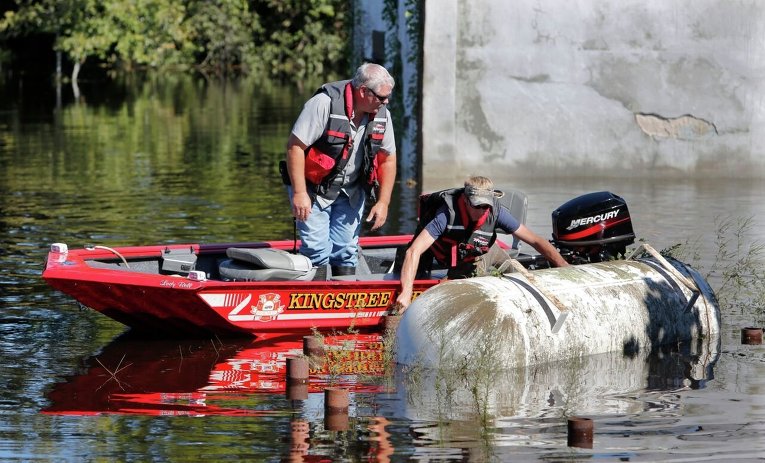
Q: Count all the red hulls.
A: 1